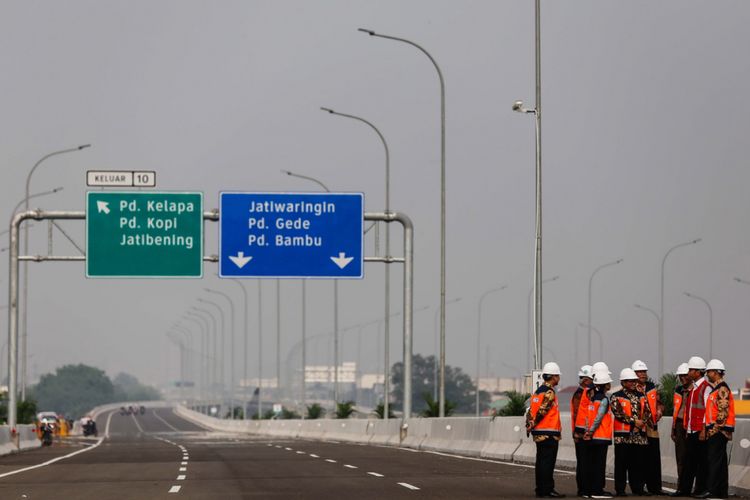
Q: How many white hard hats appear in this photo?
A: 9